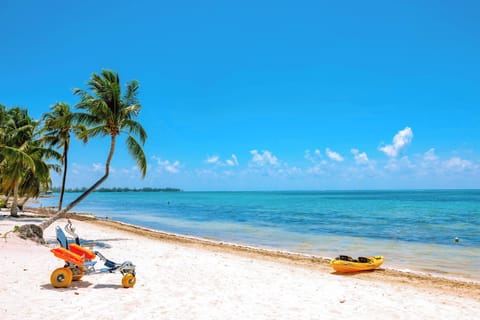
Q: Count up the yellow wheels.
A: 3